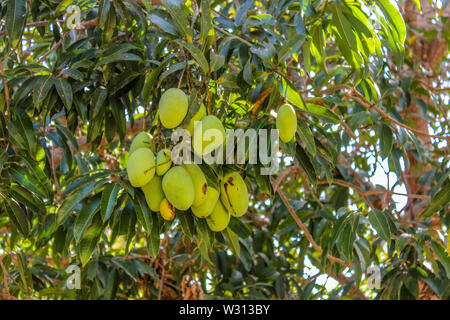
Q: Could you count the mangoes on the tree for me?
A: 14